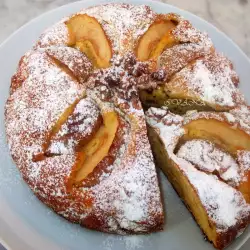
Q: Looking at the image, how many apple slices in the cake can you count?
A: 4